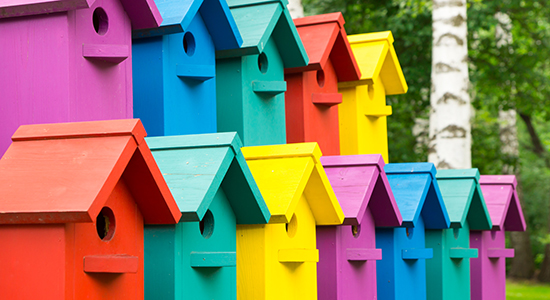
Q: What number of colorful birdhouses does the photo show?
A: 12